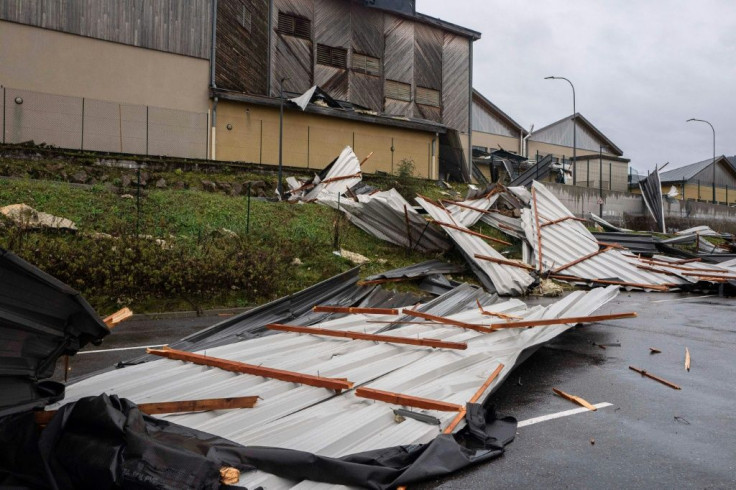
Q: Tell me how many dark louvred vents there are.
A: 2